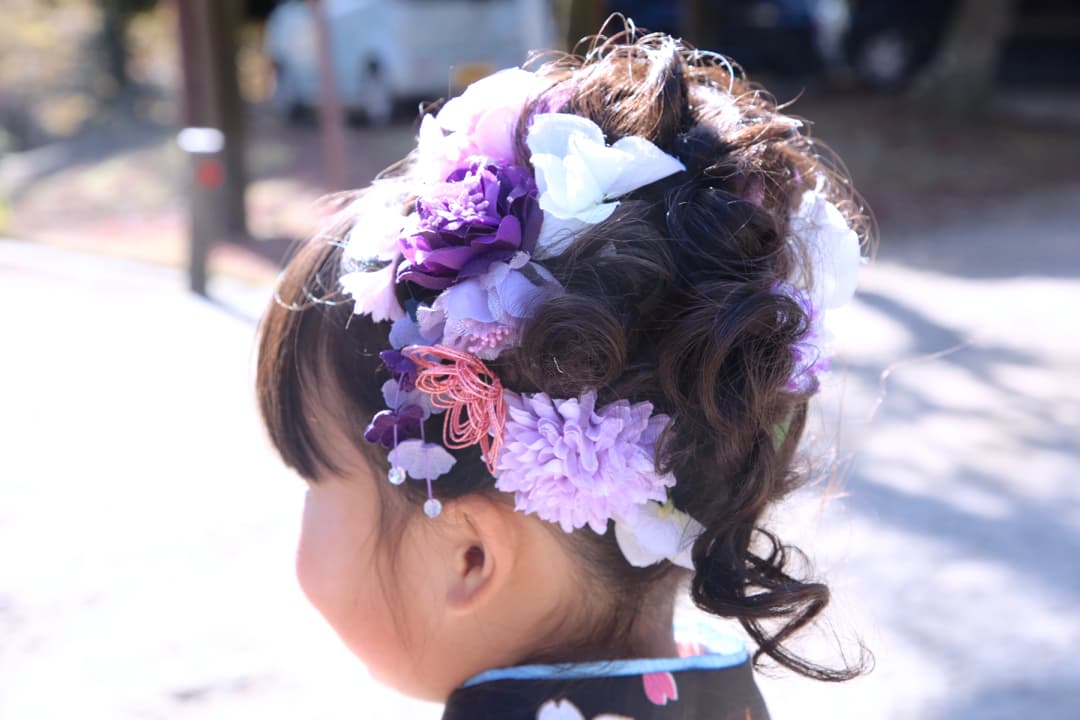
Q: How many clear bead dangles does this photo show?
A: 2